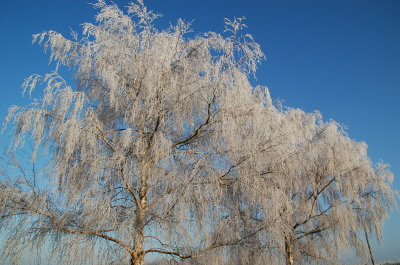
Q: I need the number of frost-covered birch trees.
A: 2